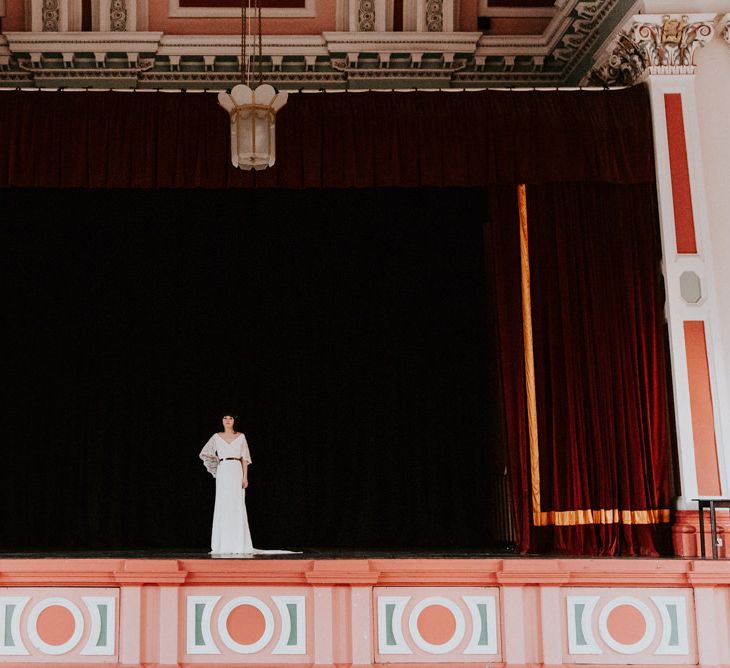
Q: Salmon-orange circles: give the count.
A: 4